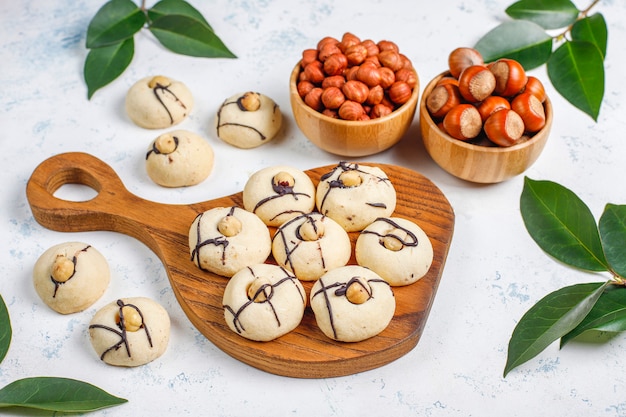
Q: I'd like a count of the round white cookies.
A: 12